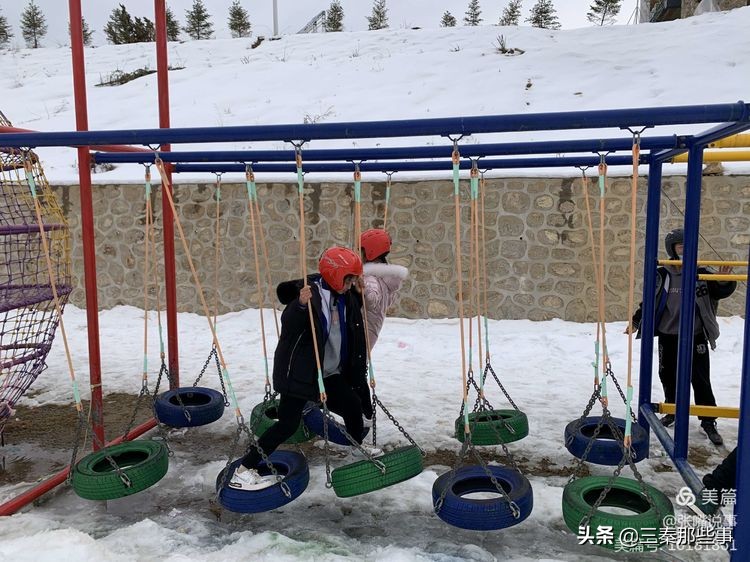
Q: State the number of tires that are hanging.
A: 10